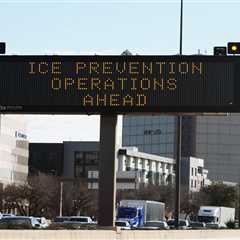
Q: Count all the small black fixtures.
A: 3